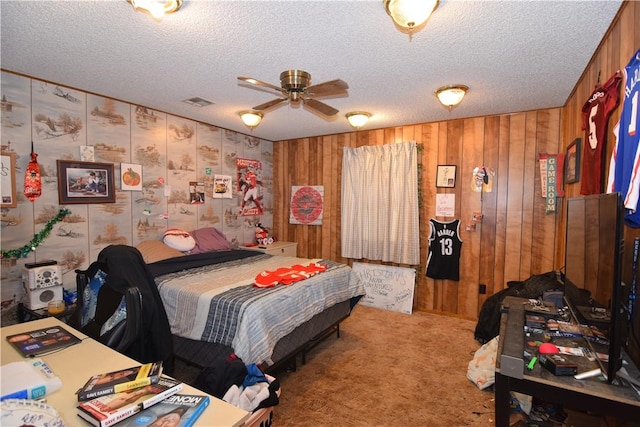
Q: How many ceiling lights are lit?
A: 5